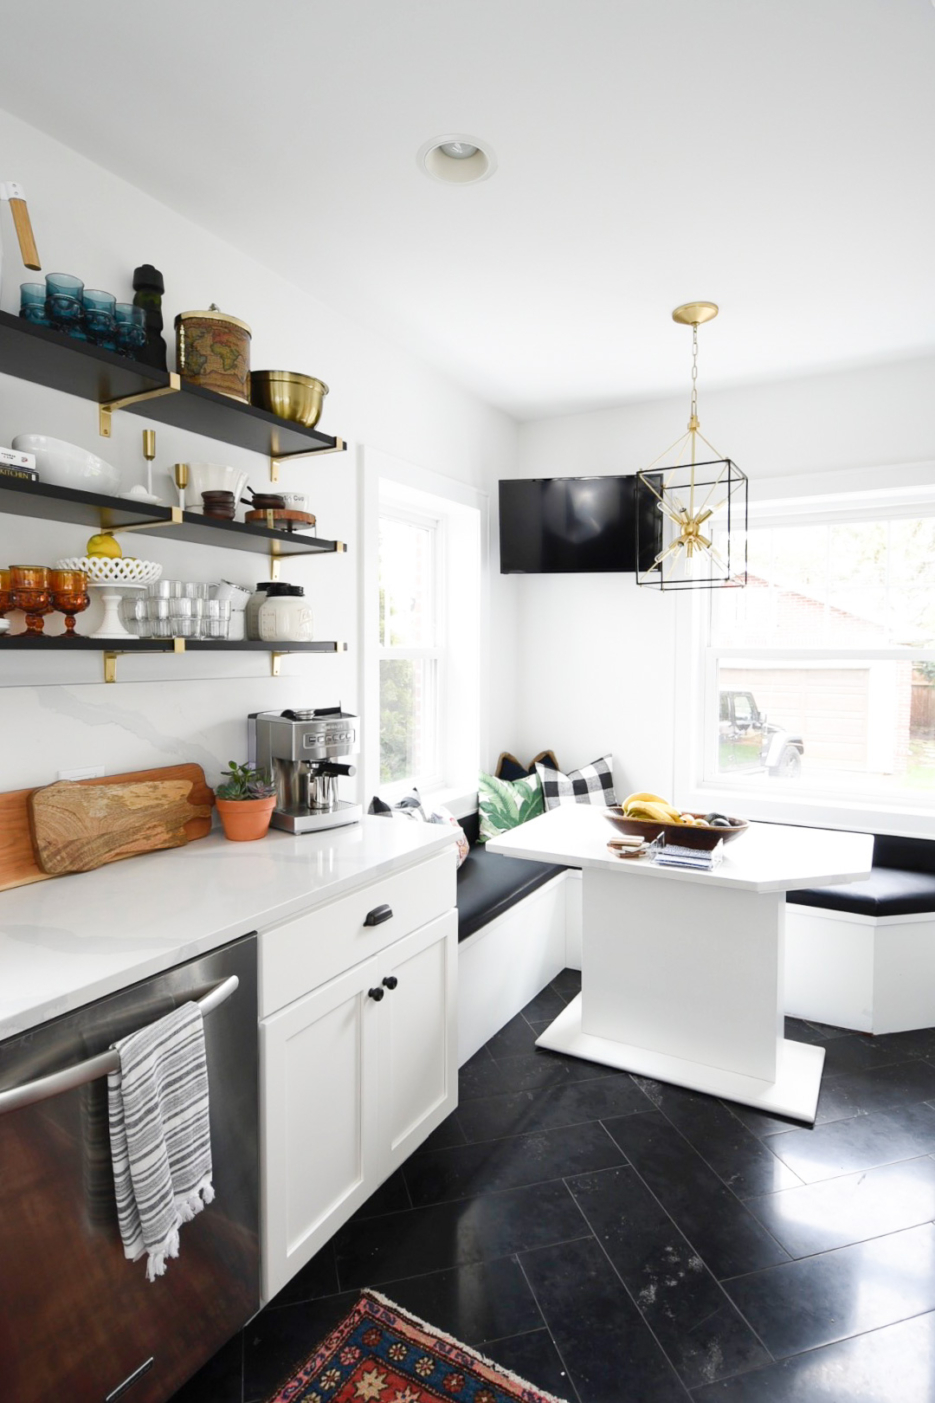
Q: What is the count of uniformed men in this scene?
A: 0